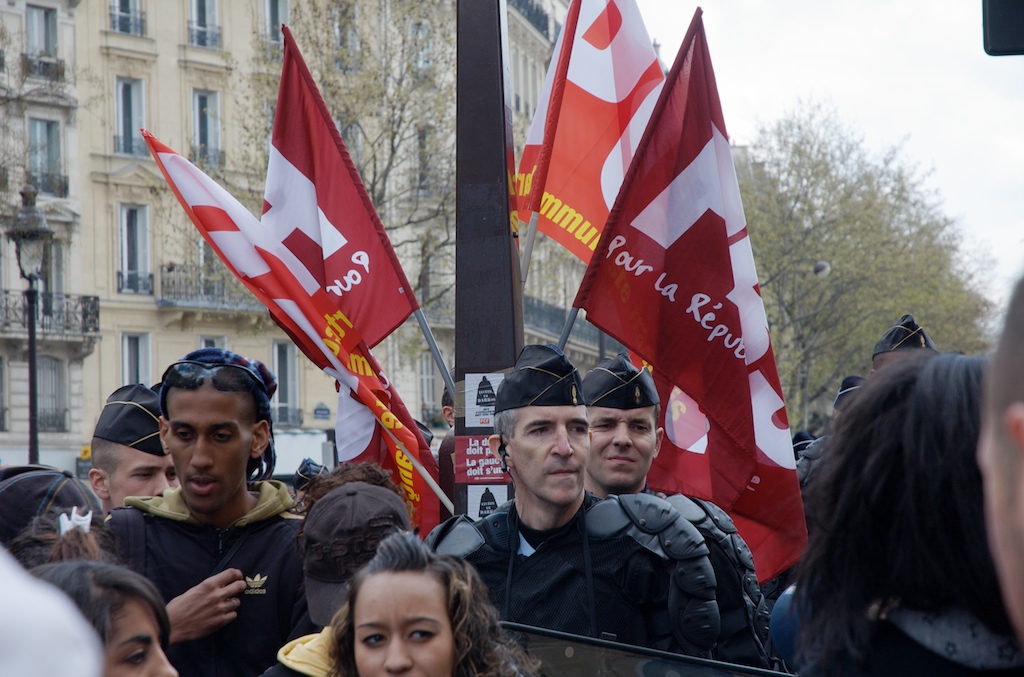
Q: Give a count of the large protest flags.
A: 4